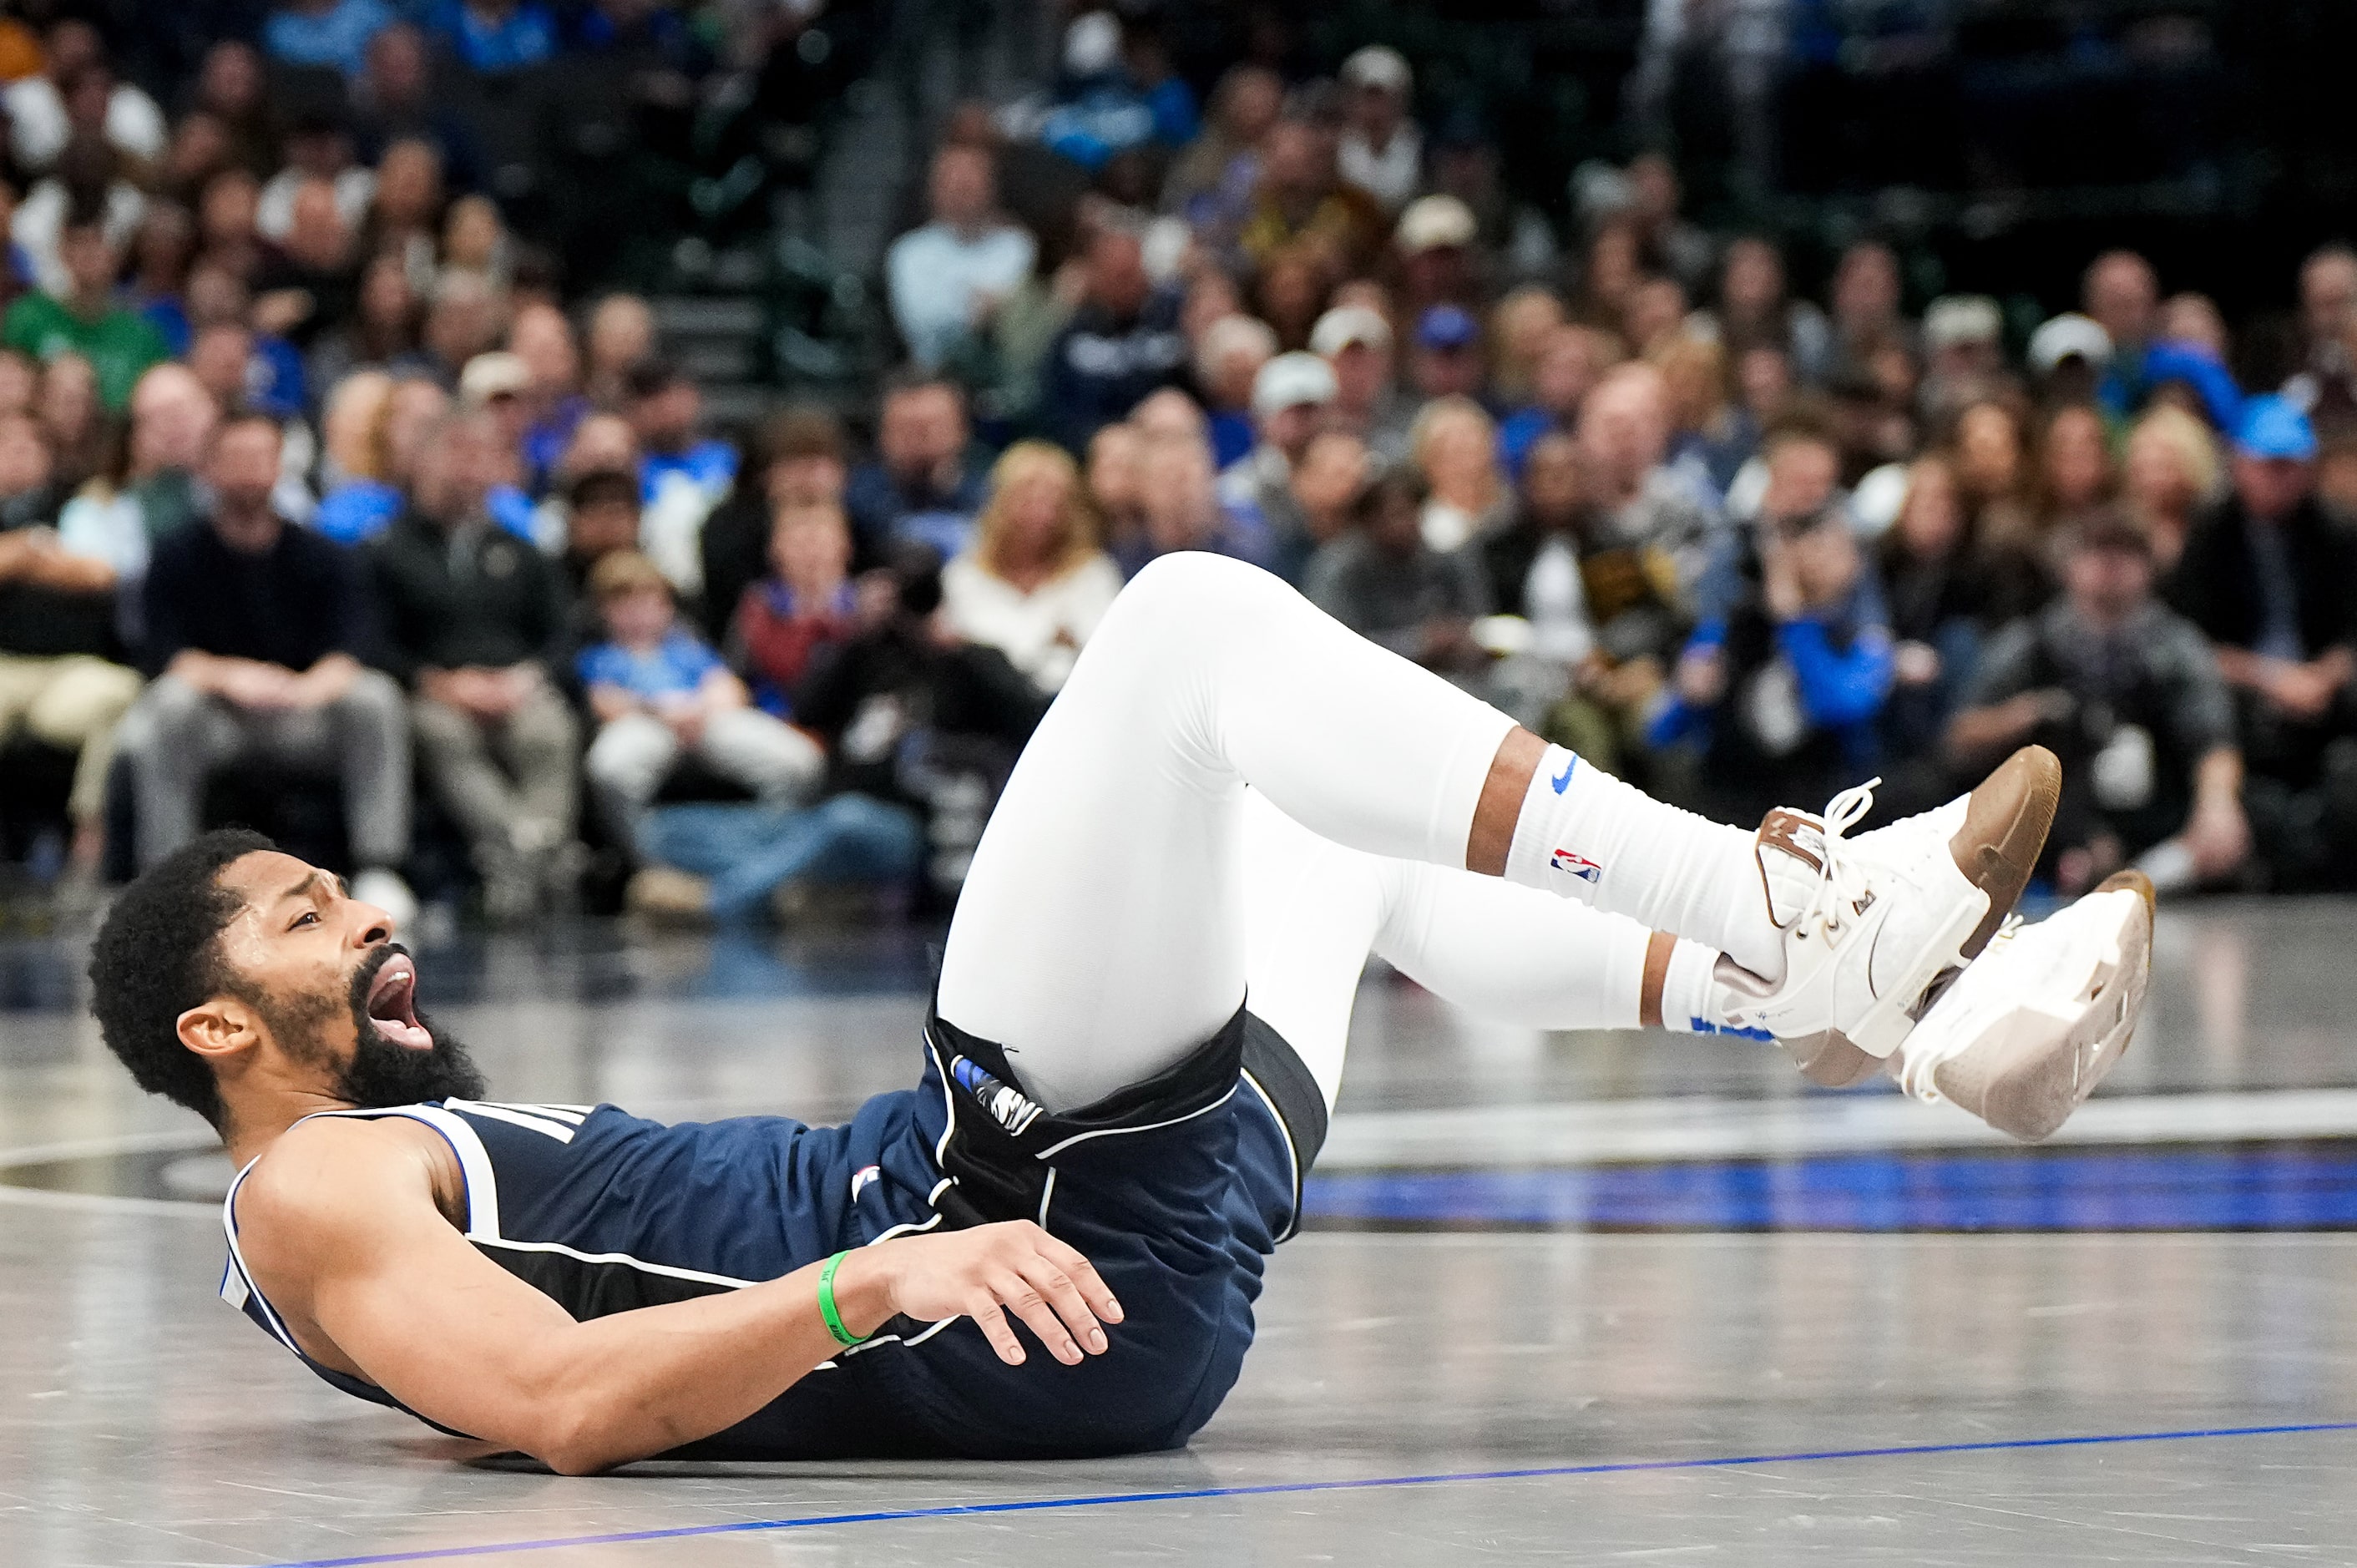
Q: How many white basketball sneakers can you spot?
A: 2